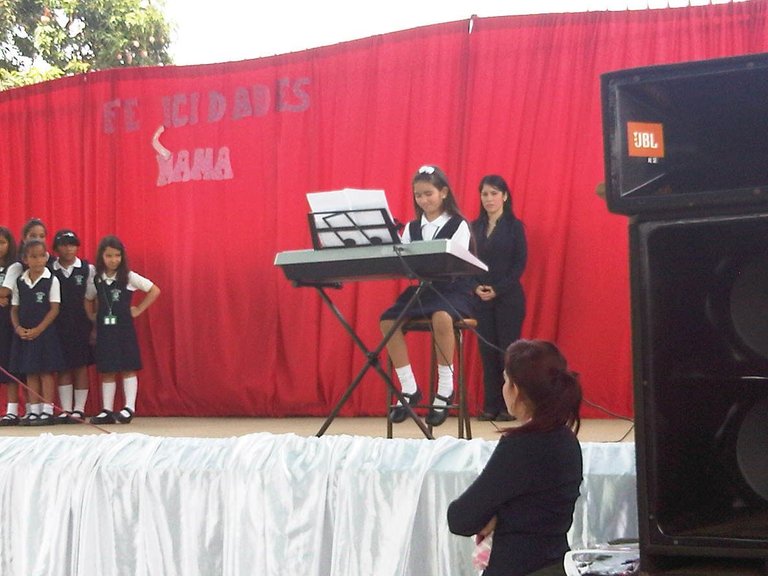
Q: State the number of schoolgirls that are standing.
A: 5